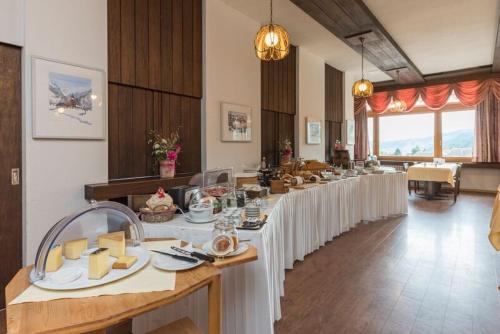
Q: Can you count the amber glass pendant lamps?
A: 3